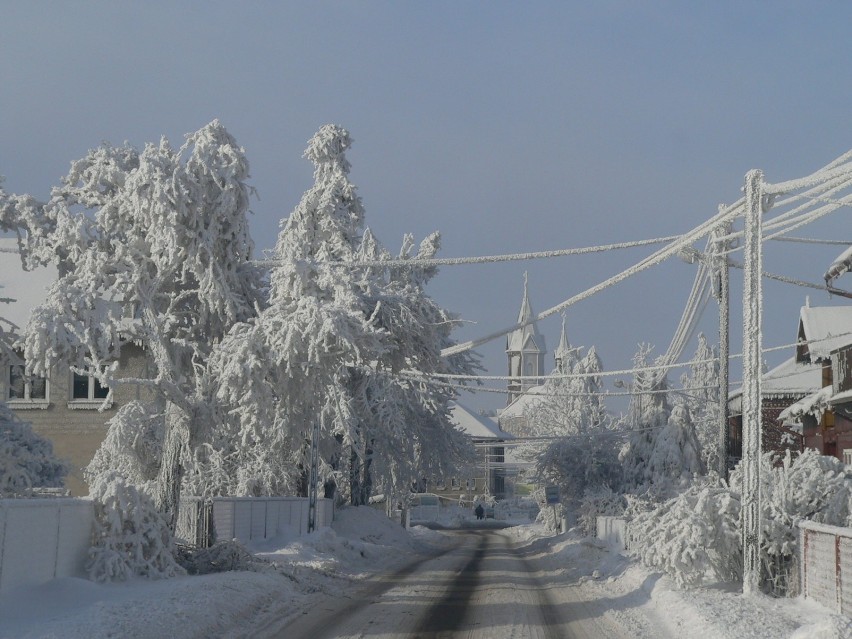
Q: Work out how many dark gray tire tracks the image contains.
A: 3